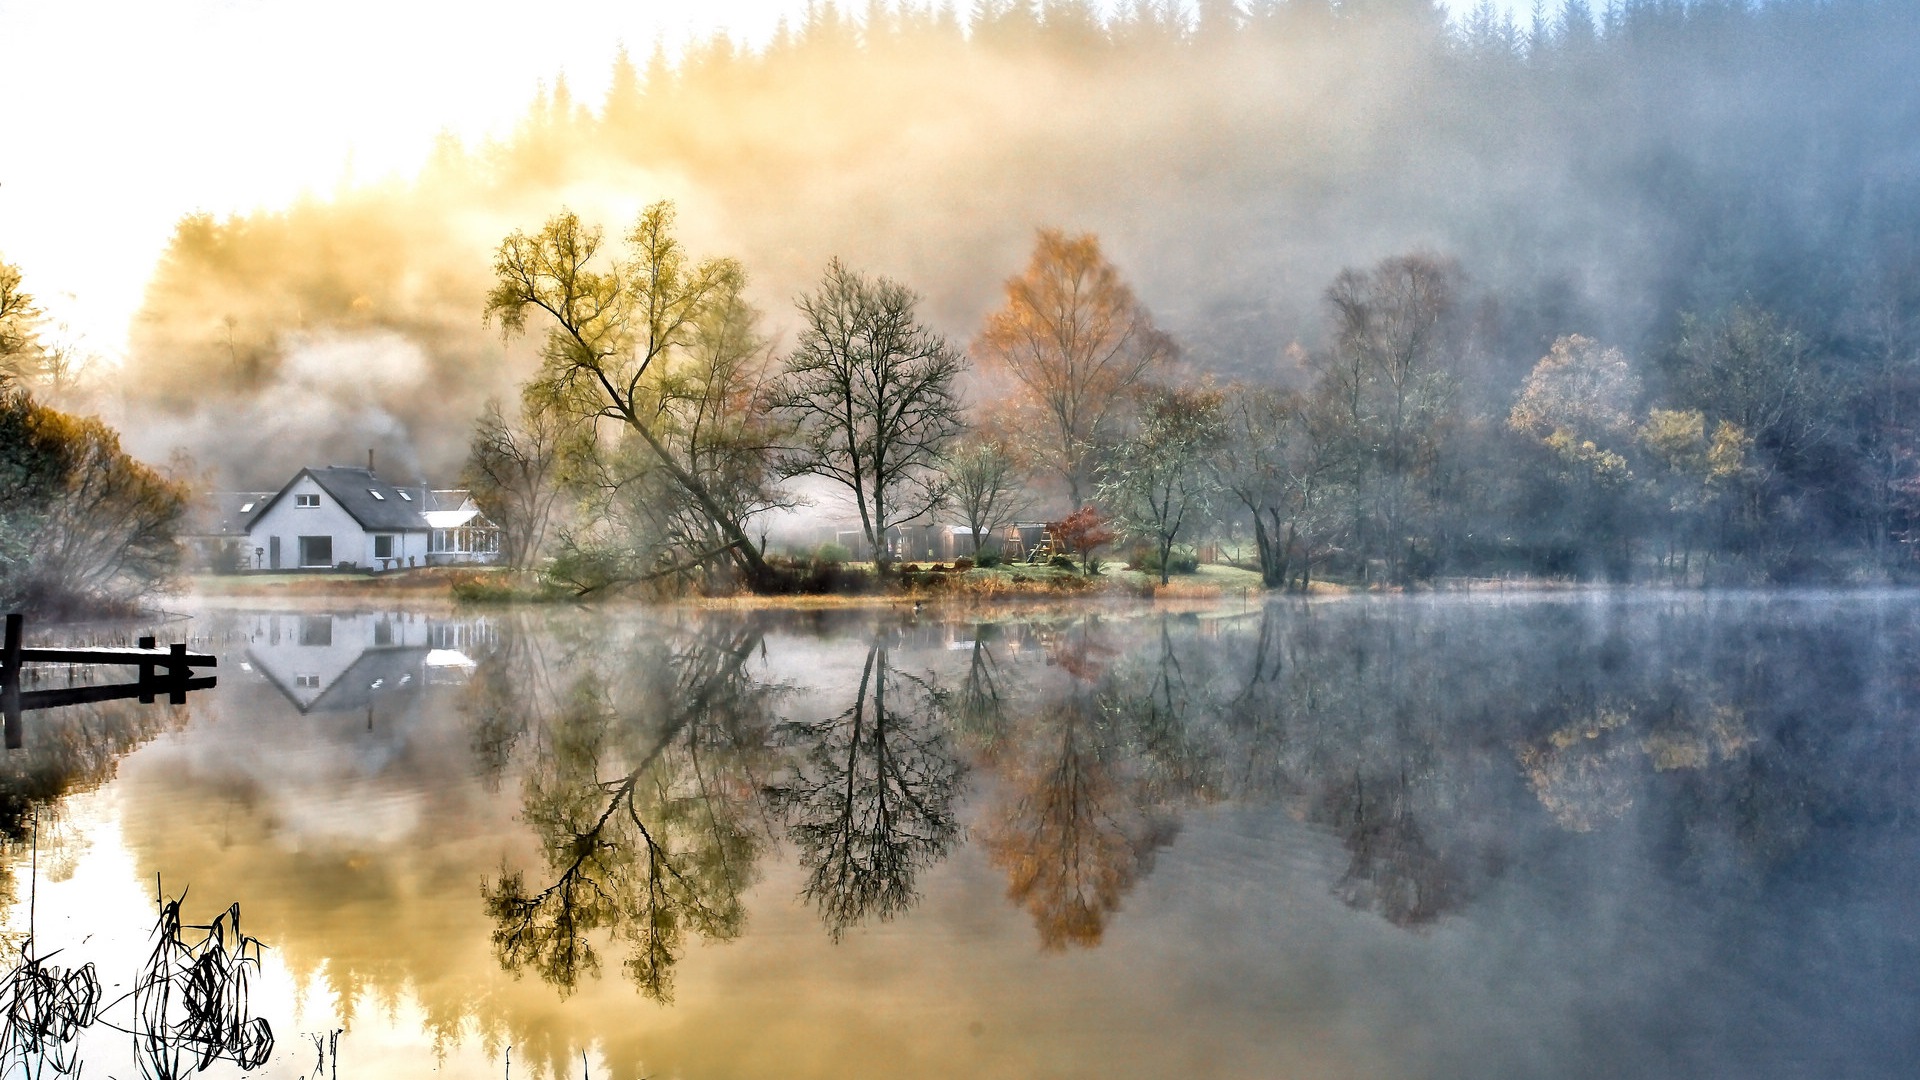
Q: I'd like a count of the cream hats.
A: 0